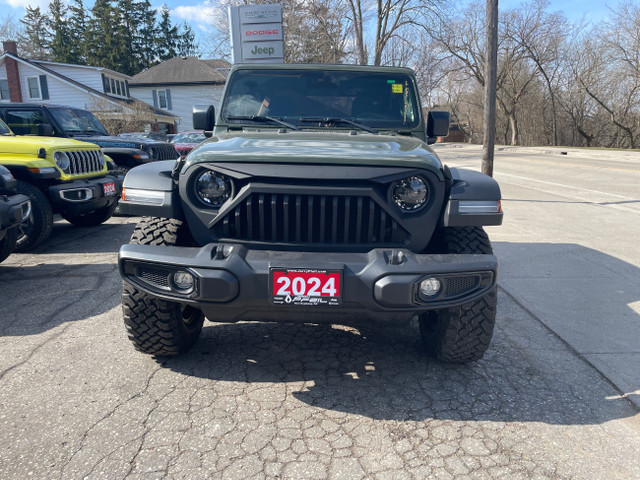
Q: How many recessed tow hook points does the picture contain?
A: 2